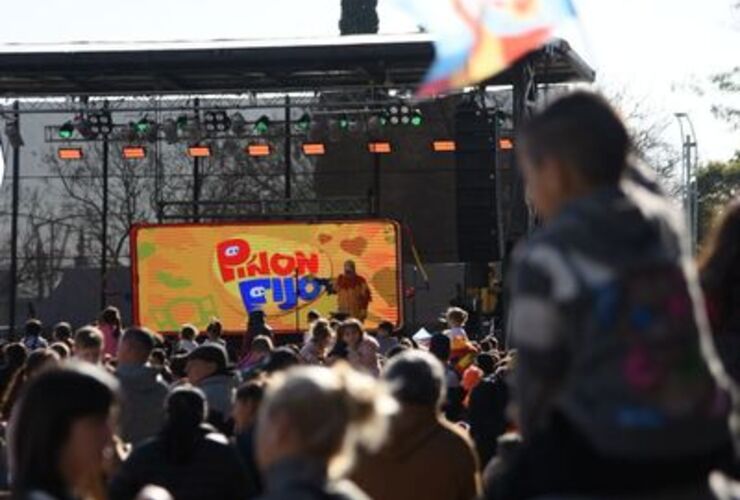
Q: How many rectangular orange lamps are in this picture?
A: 8